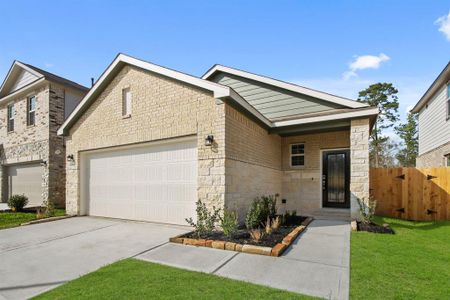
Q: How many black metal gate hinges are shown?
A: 4